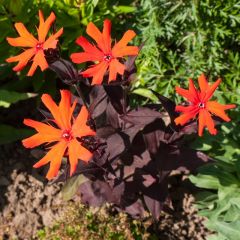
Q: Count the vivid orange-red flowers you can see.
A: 4